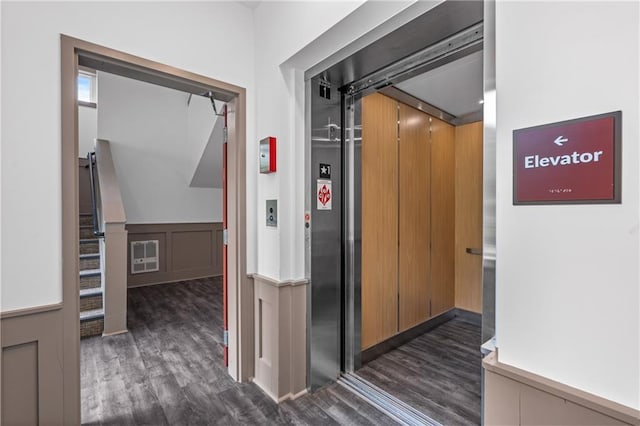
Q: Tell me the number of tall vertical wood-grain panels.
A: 4